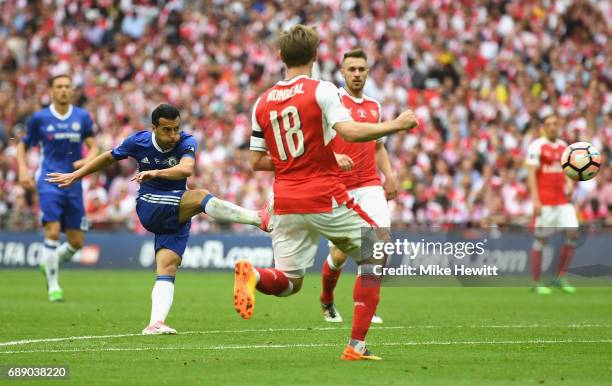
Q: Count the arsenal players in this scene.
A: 3